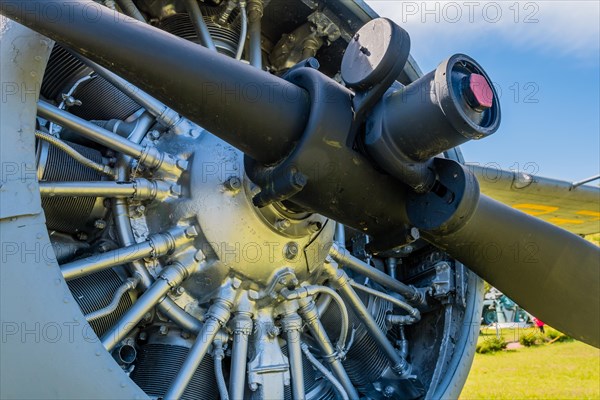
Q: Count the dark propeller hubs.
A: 1